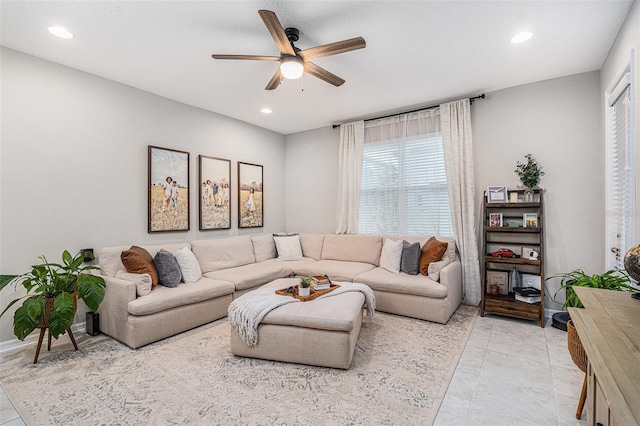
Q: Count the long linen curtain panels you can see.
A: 2